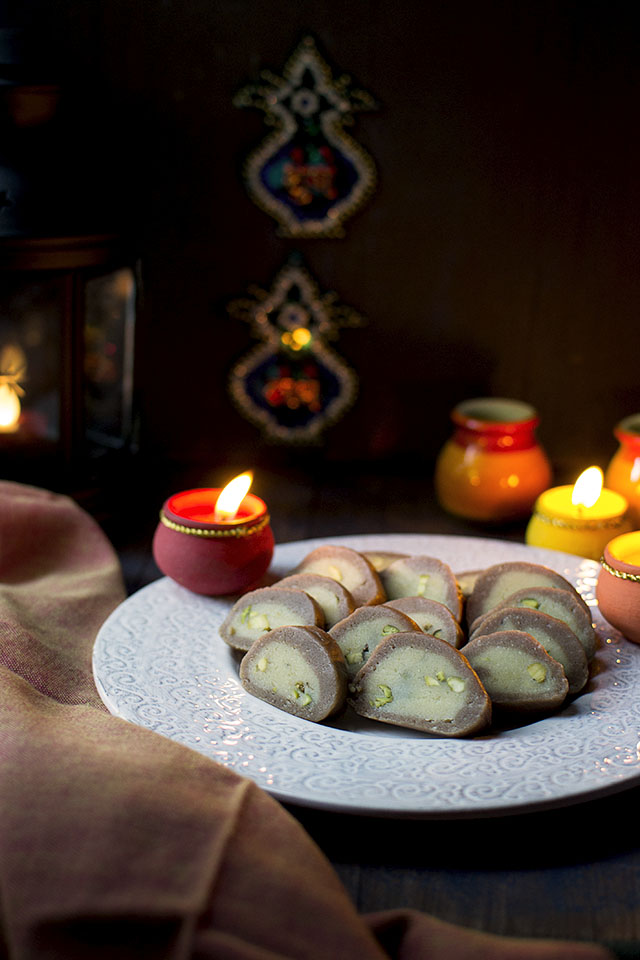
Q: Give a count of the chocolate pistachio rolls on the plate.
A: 14